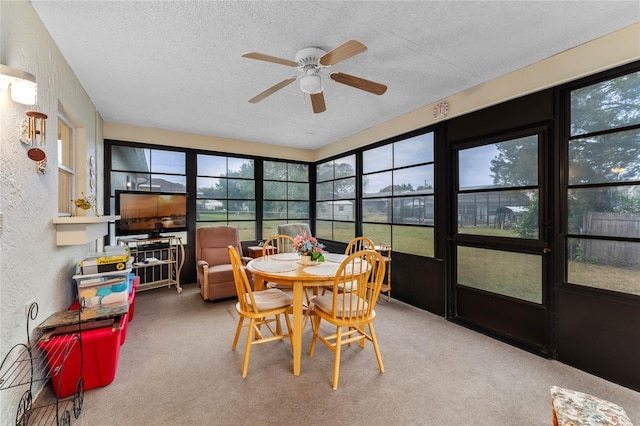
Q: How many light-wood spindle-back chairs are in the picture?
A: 4